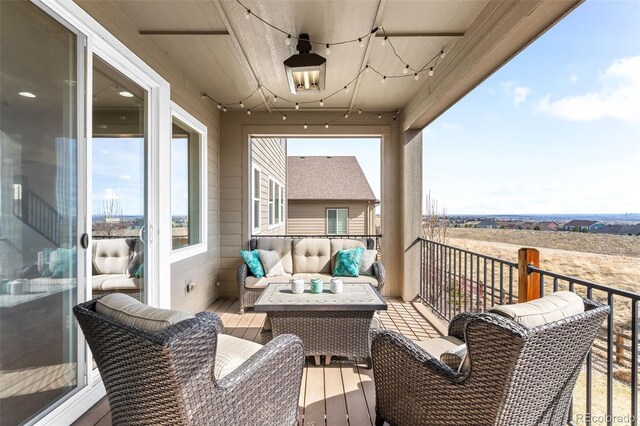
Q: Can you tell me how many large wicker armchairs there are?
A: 2